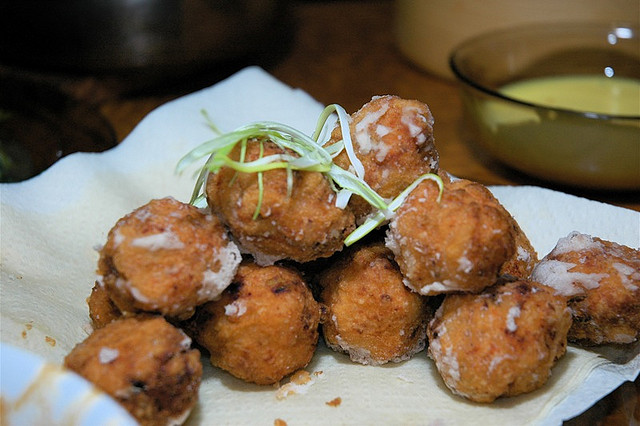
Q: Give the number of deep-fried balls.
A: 11